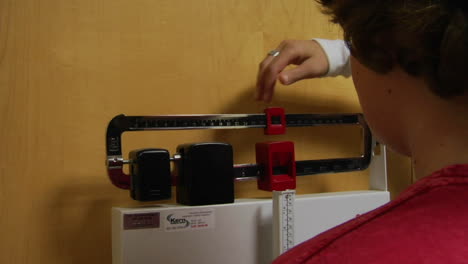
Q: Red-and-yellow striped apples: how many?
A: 0